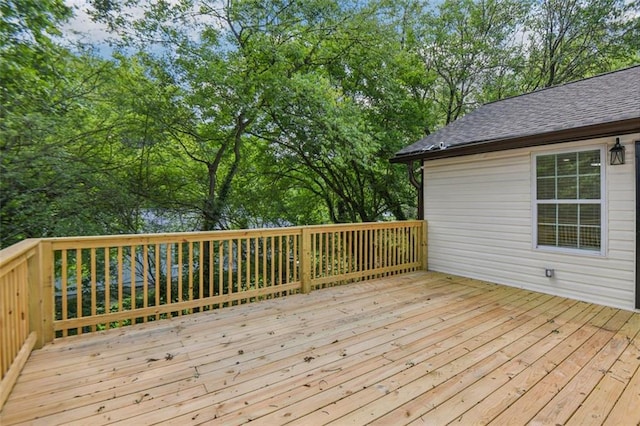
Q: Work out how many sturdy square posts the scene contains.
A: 3